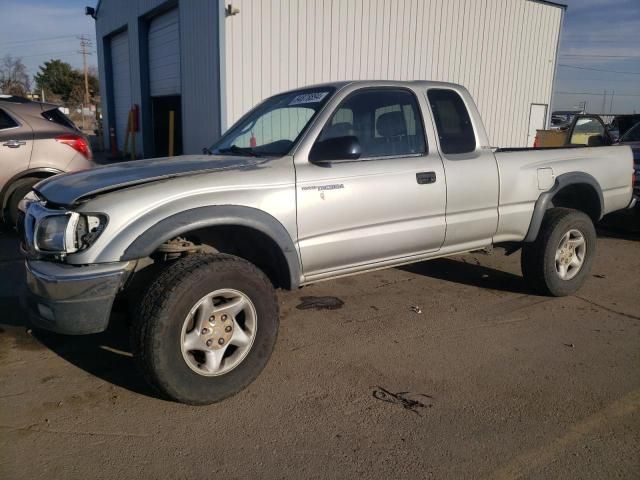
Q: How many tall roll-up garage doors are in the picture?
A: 2